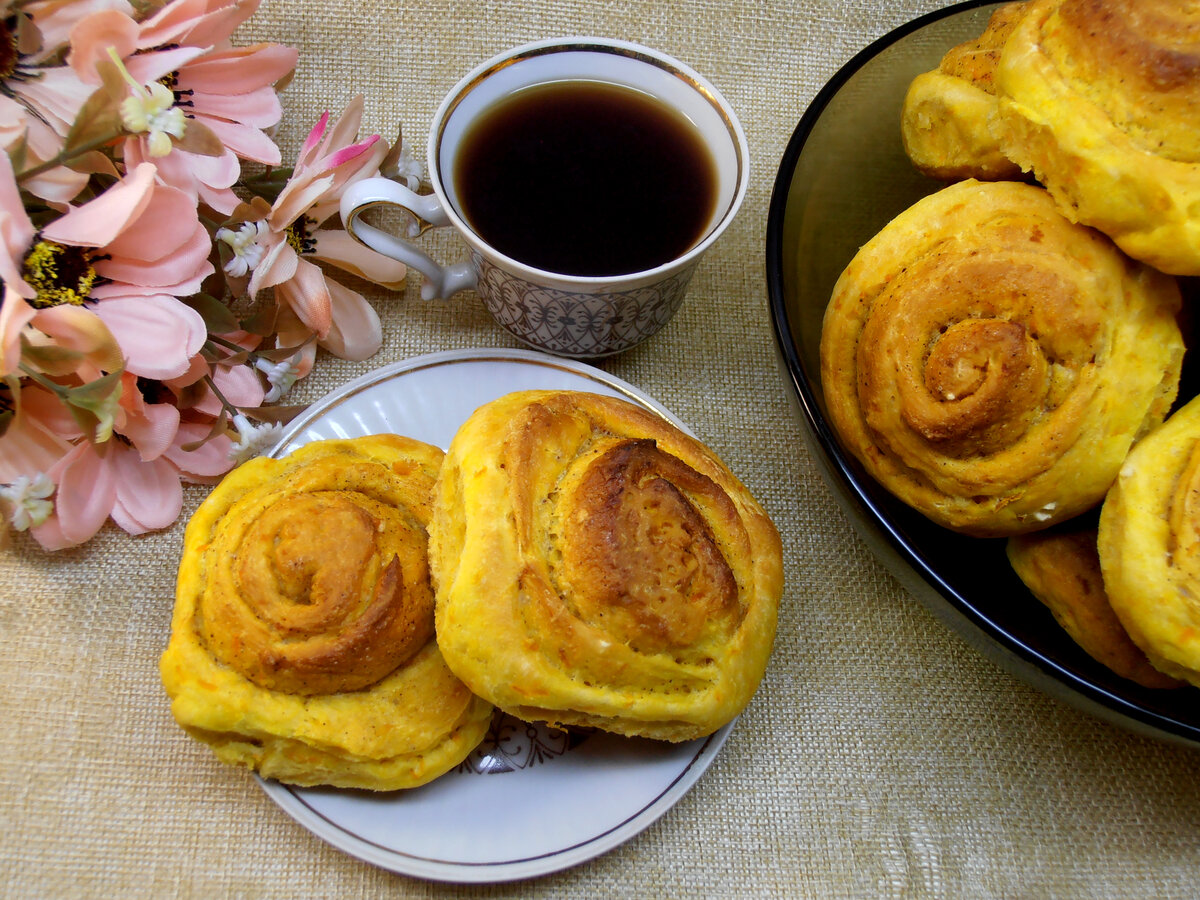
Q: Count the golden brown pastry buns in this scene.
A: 7